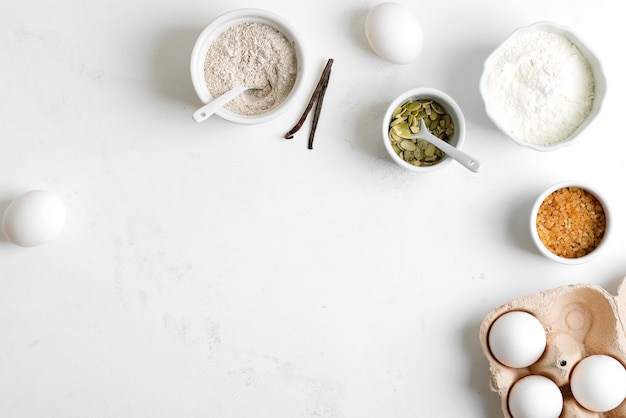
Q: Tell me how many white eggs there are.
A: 5